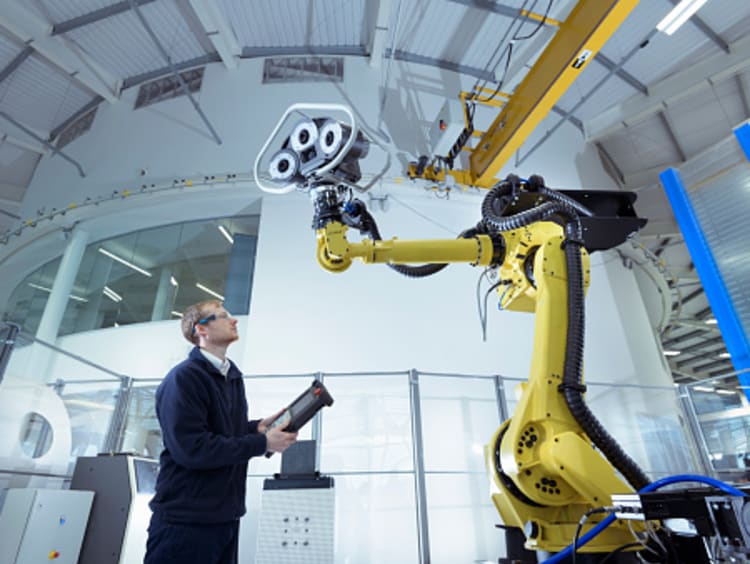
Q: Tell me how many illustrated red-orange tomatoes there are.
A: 0